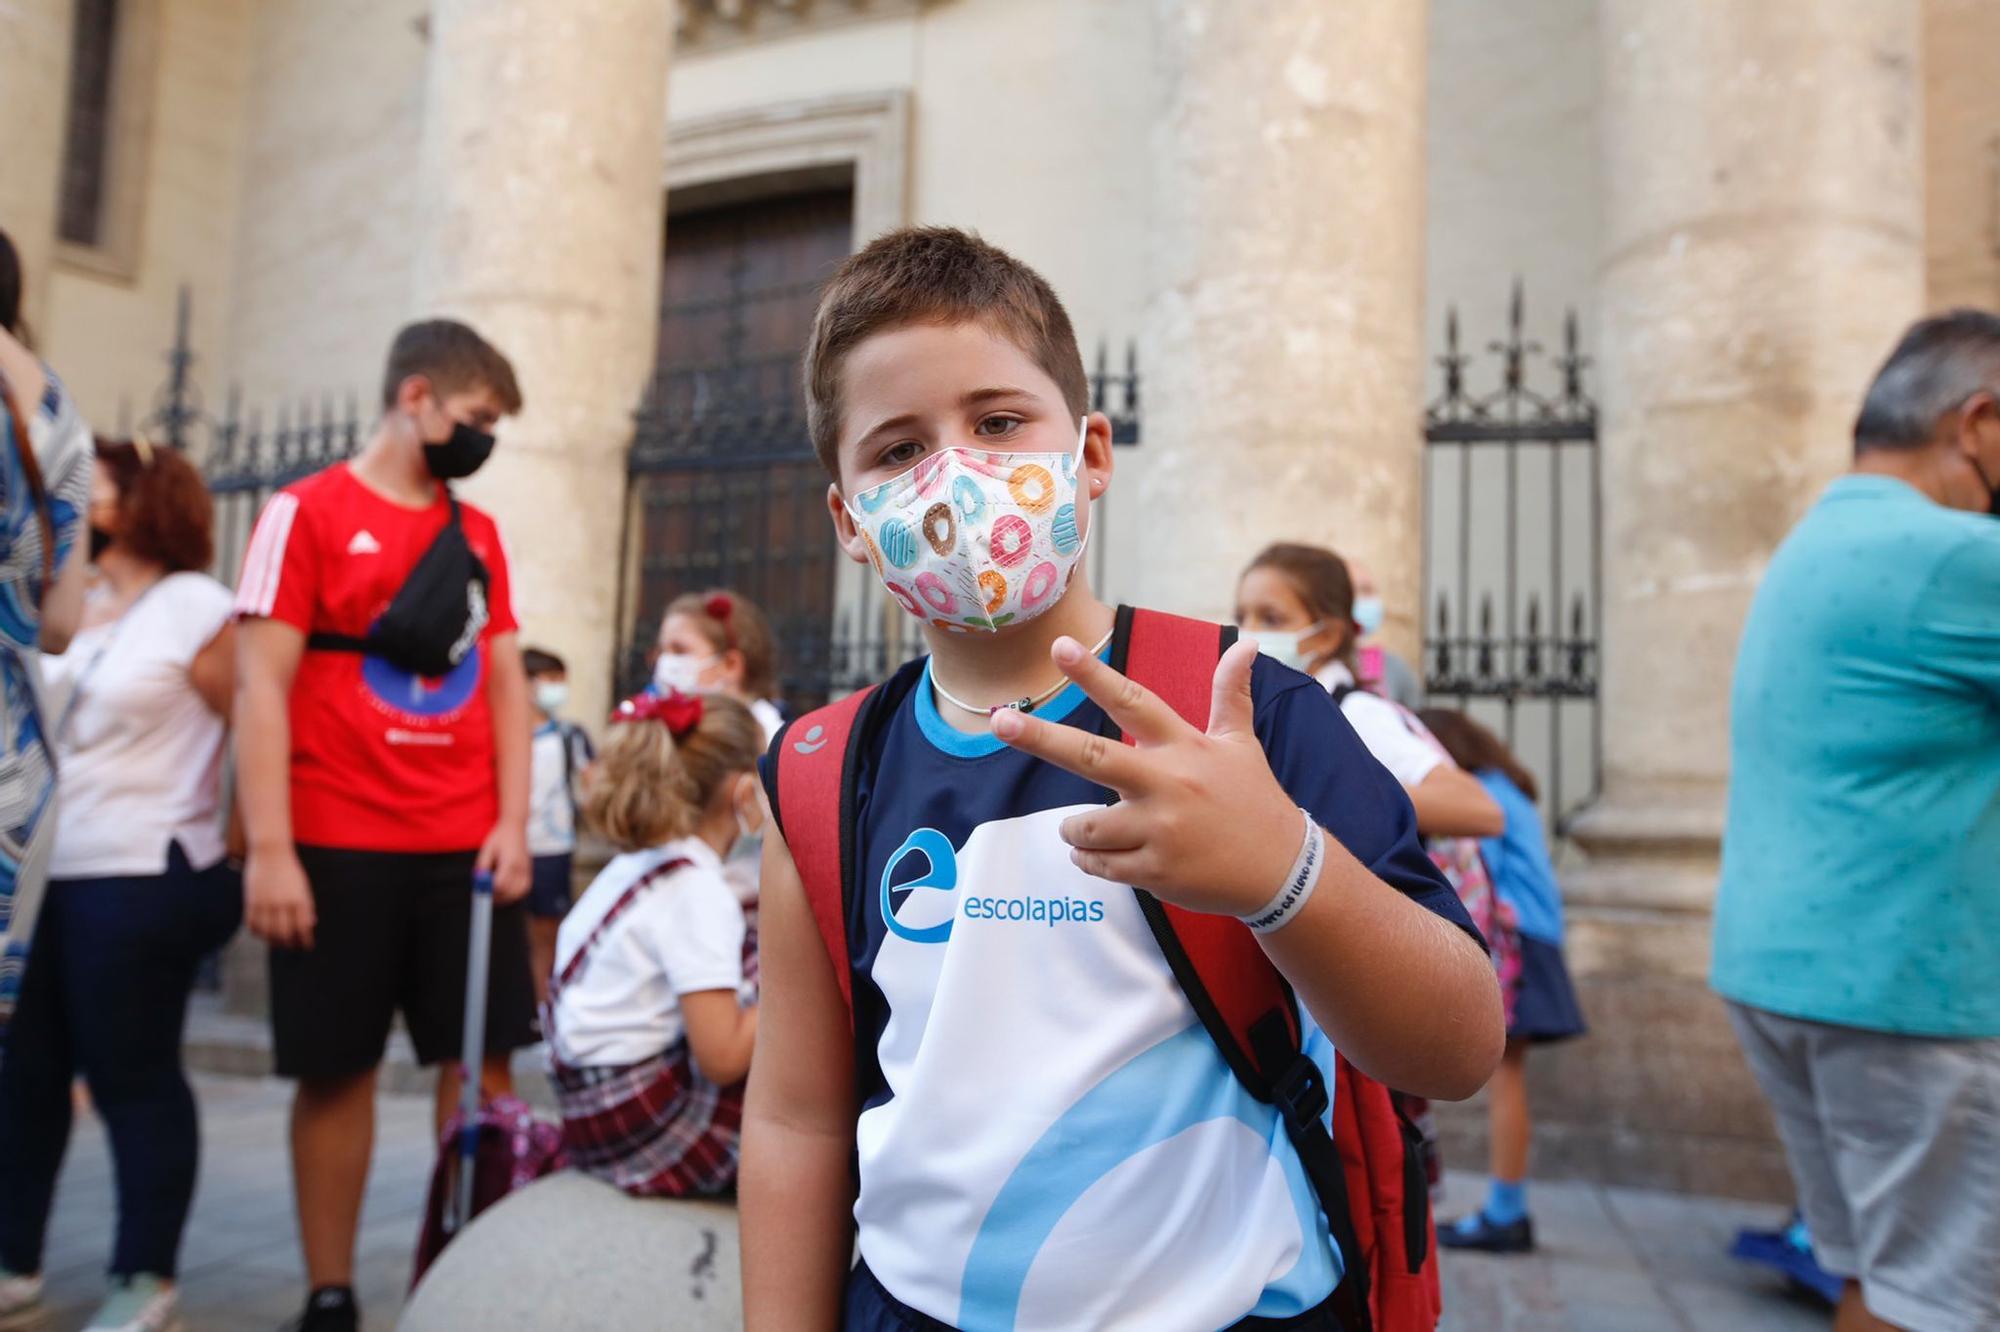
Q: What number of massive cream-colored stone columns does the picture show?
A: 3